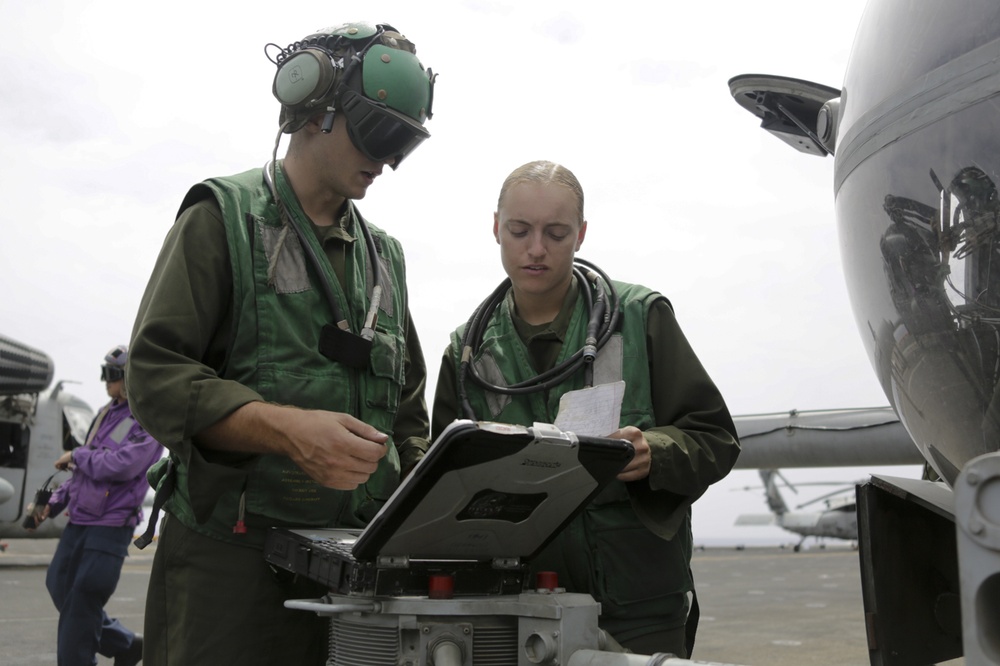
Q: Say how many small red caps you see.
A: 2